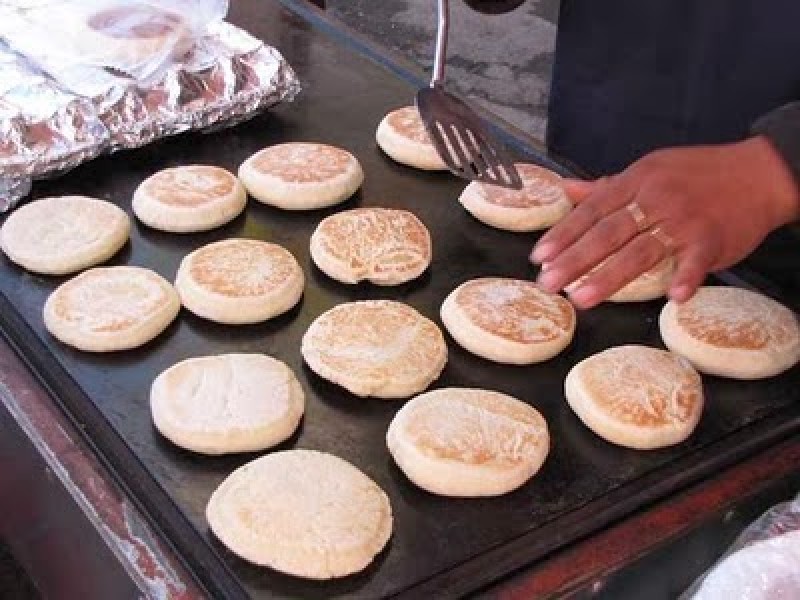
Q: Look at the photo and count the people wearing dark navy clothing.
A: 1